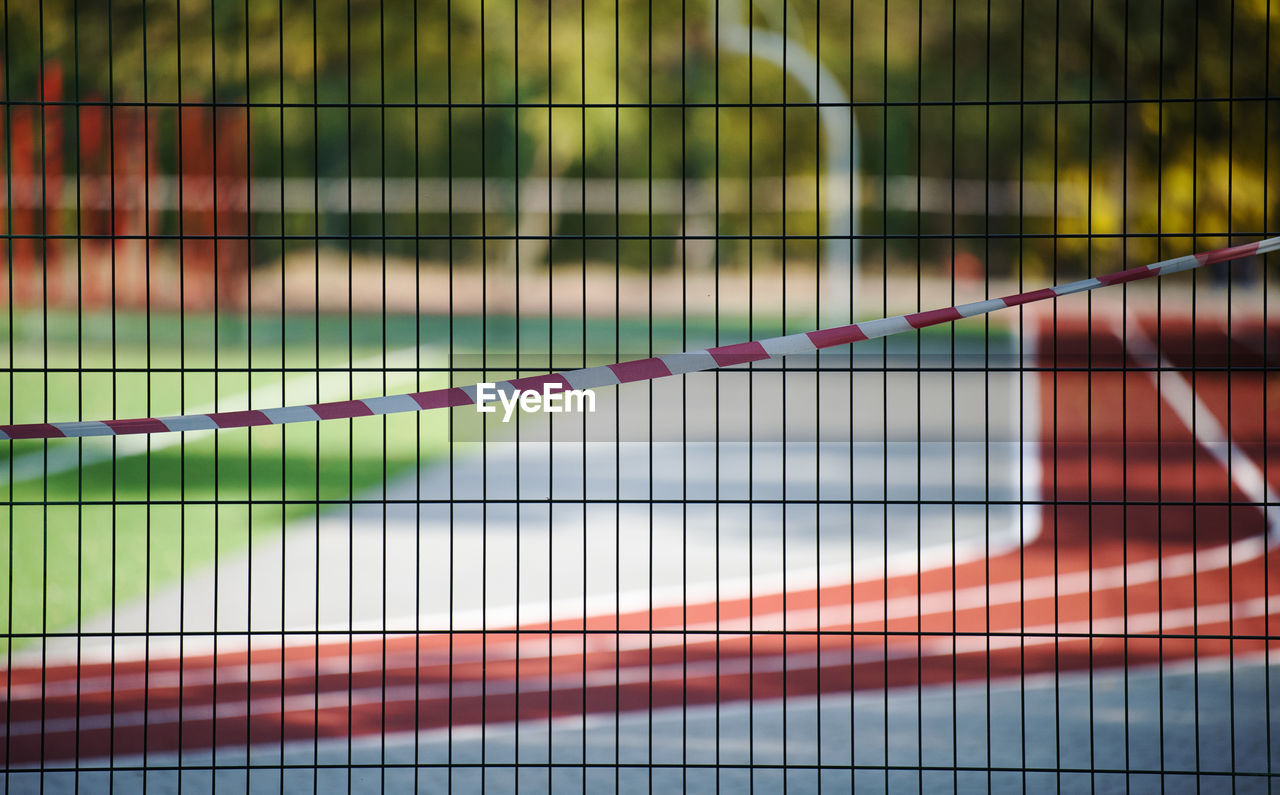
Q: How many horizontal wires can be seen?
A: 6